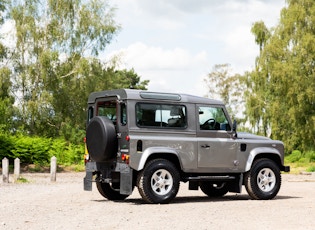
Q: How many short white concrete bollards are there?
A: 3